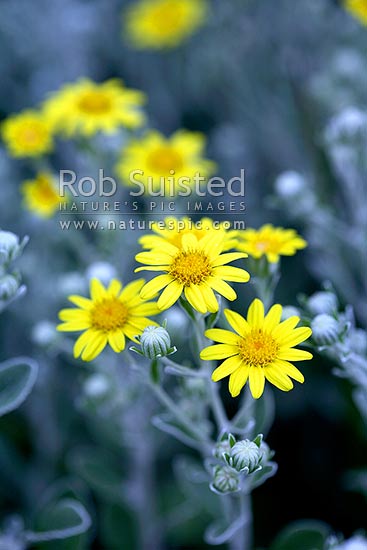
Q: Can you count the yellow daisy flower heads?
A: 11